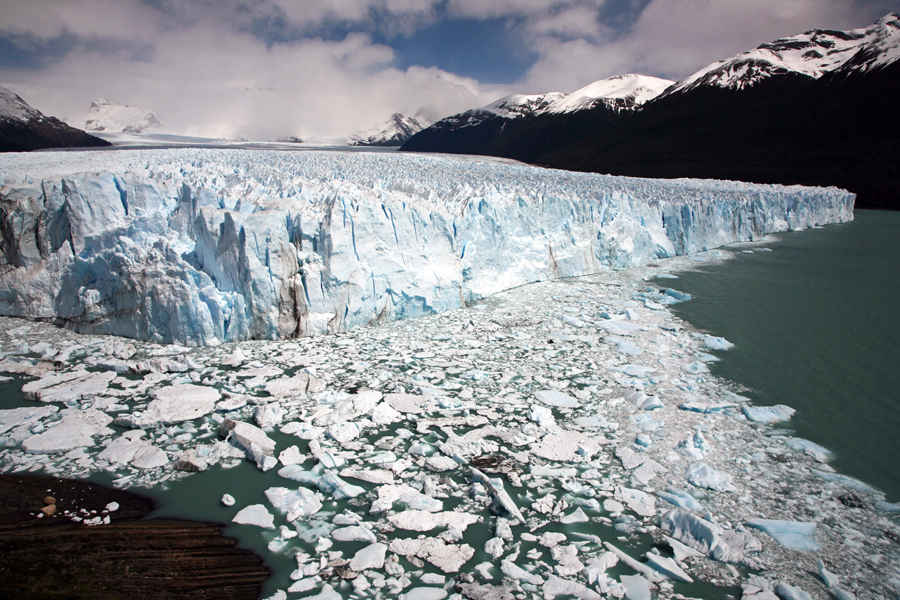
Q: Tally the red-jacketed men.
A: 0